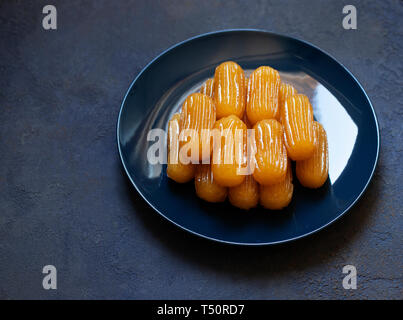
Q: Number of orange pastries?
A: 13